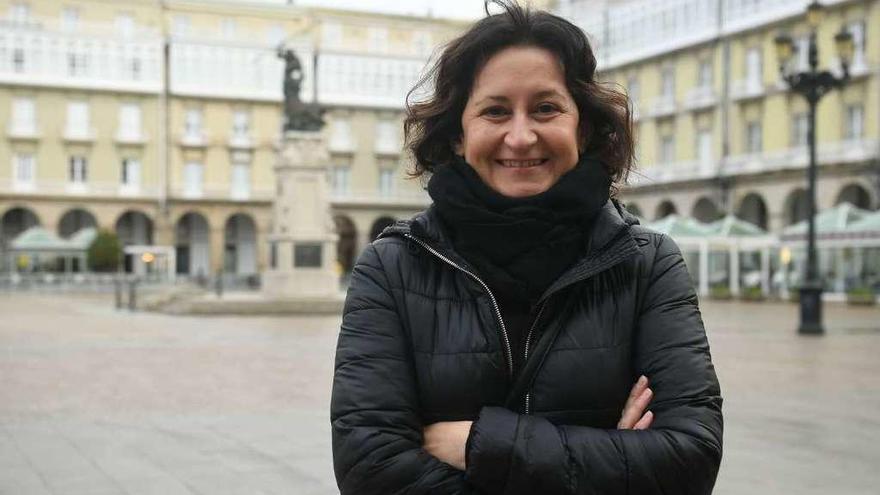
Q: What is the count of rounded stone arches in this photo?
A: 13